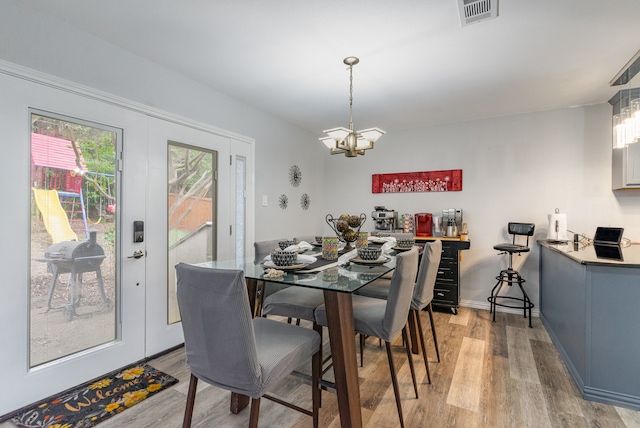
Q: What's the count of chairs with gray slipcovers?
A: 6